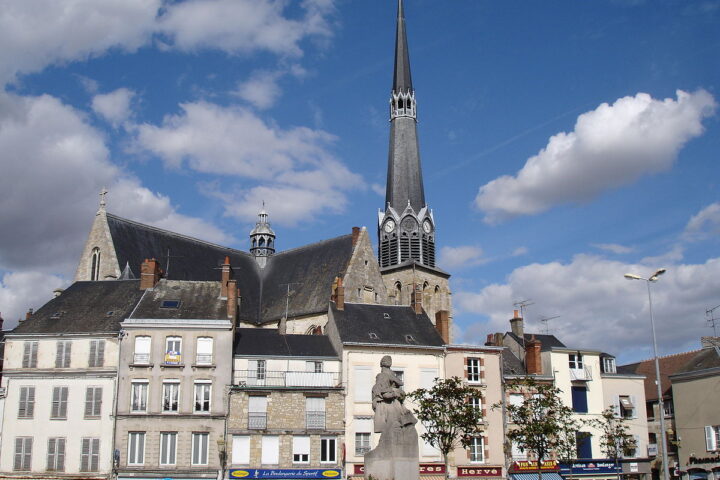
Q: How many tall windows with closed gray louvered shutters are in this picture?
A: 9